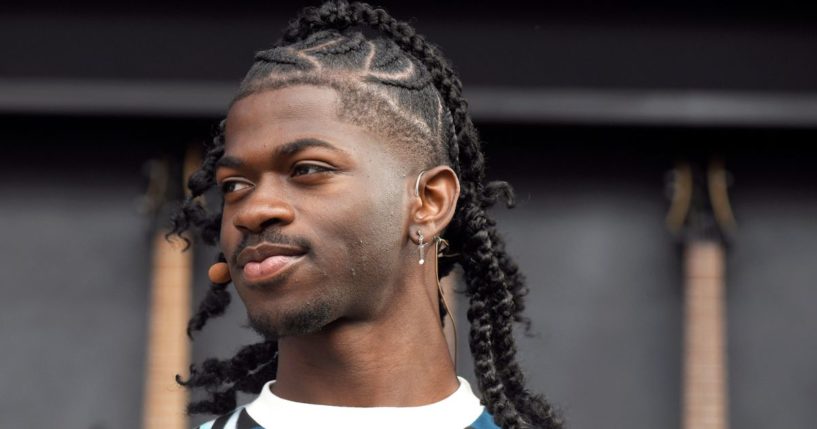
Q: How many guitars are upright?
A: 2